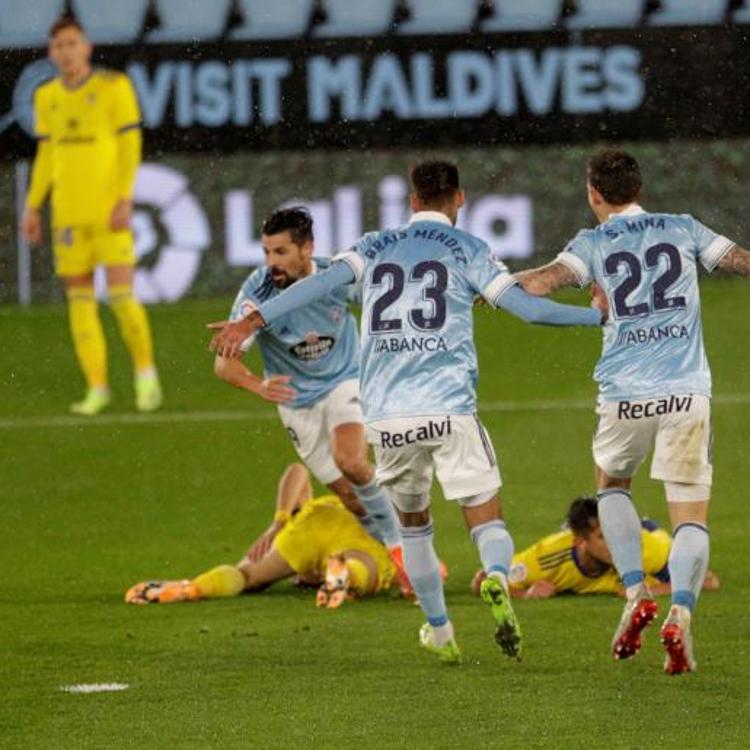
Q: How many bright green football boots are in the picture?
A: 4